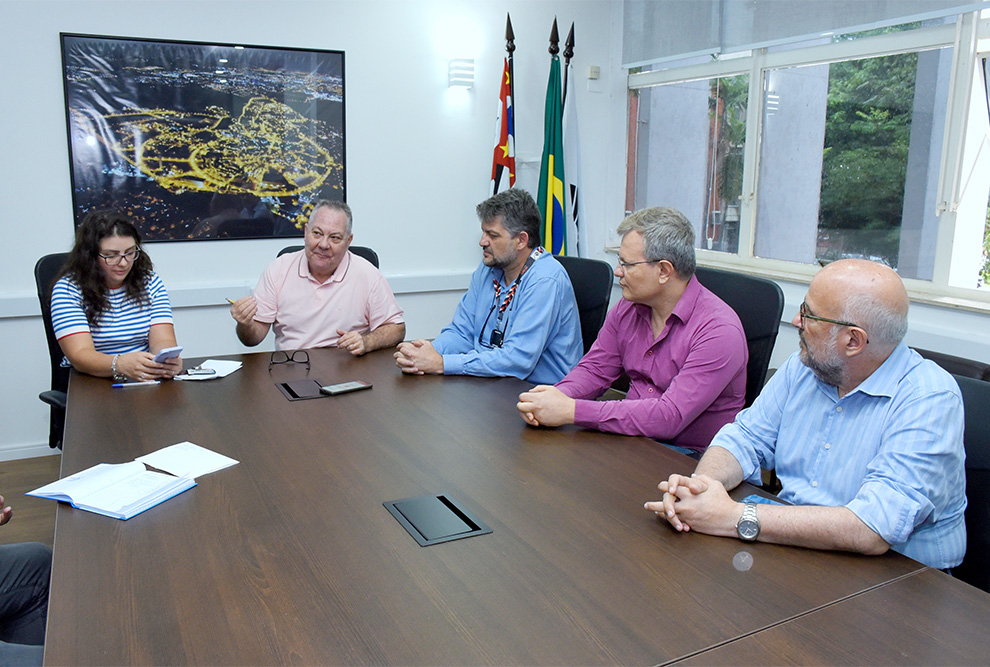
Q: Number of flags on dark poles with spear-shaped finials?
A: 3